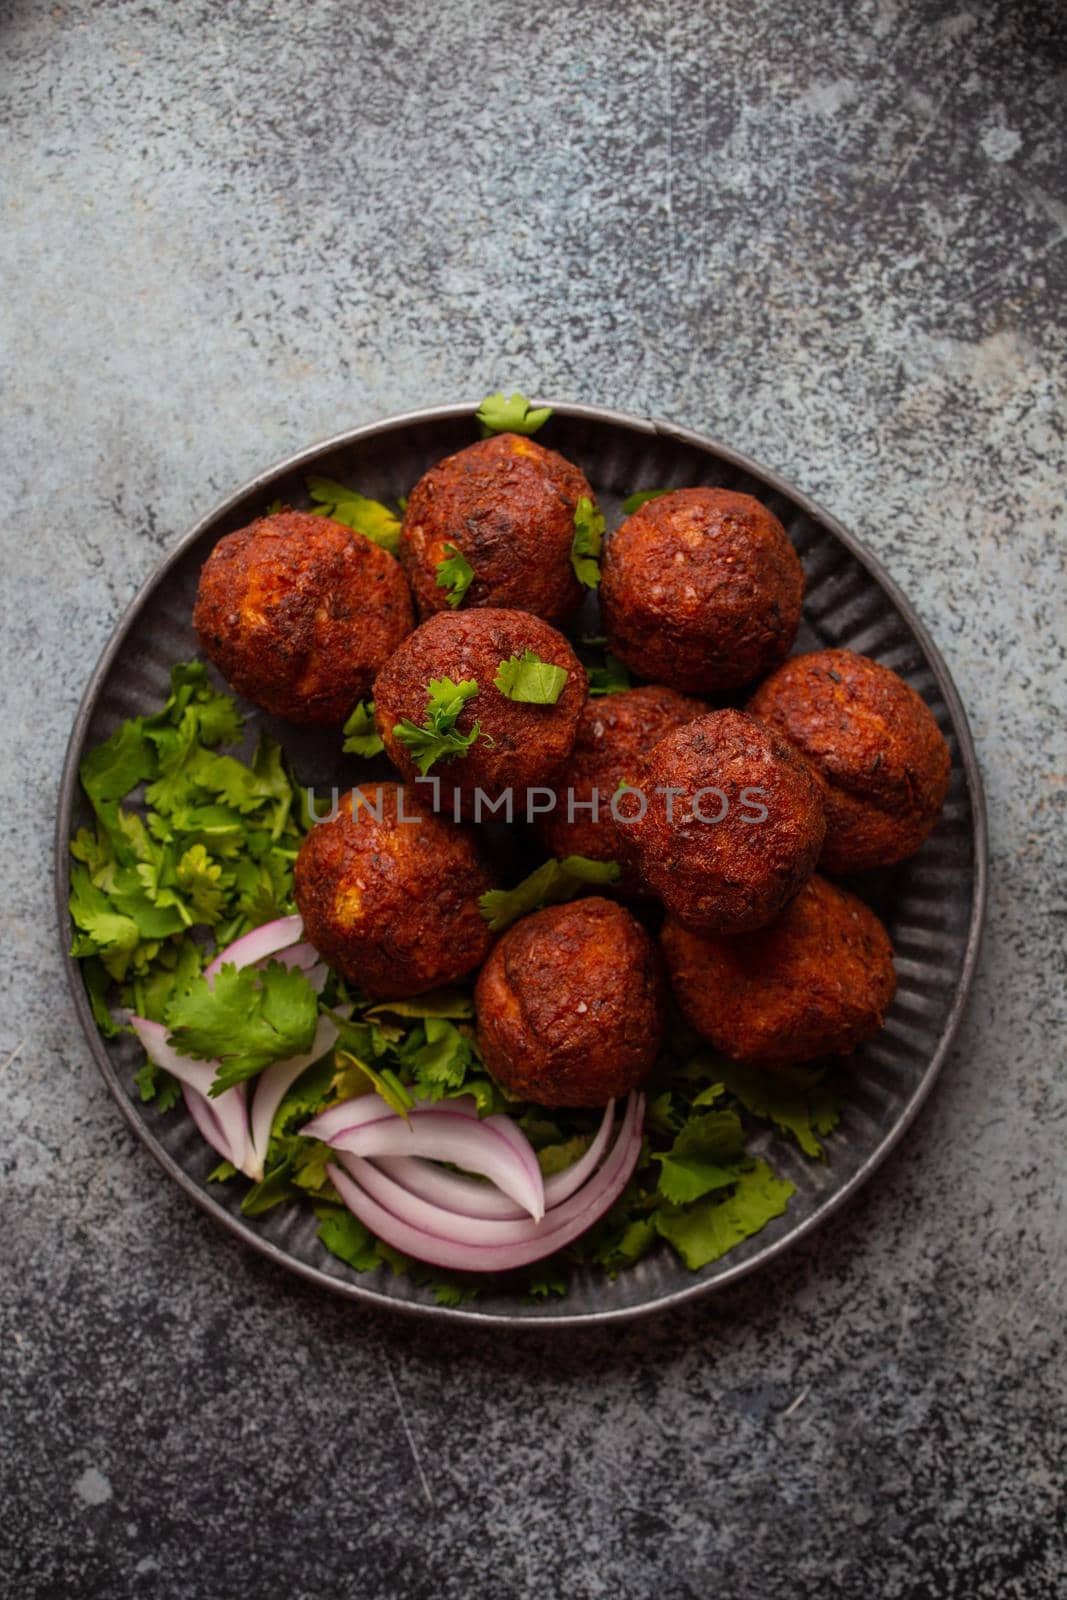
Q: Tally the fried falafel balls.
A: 10